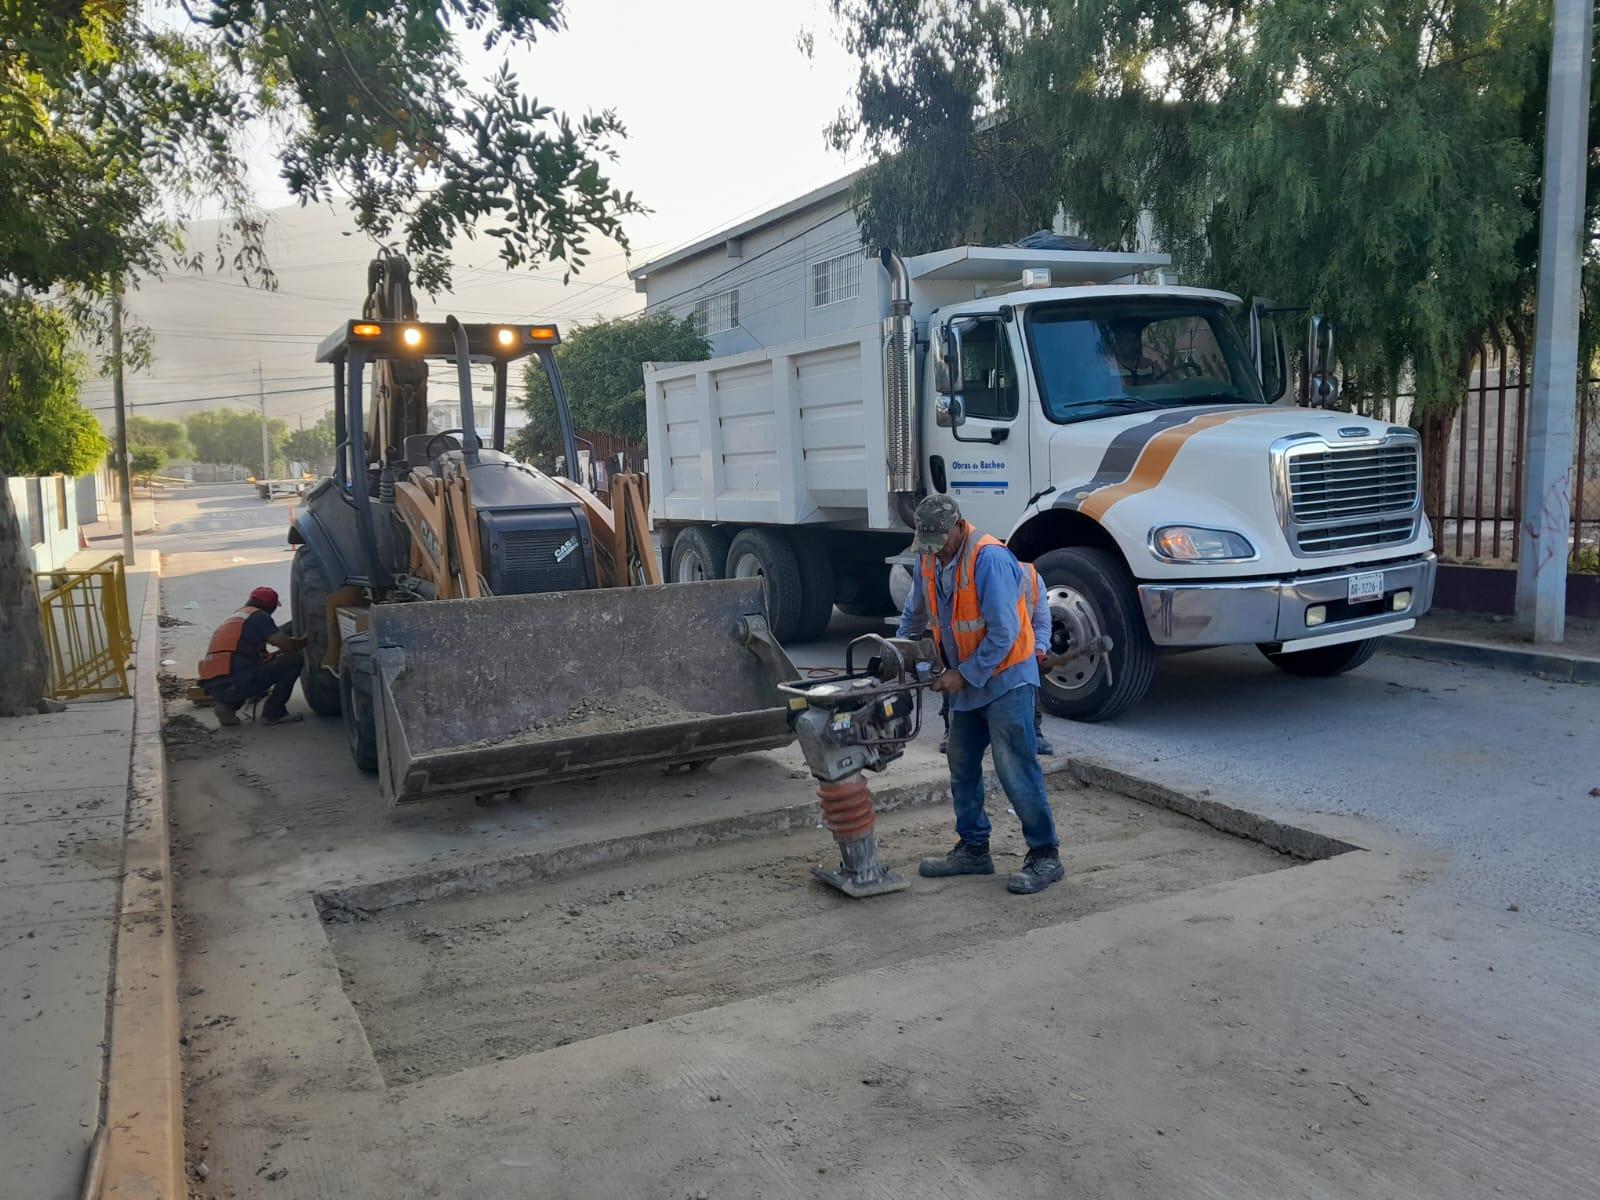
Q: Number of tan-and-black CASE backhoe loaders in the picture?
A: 1